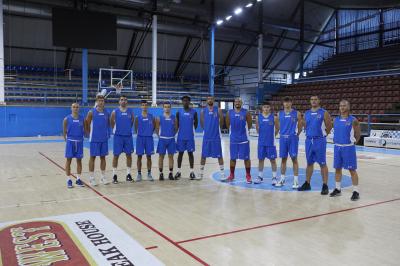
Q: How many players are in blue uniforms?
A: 12